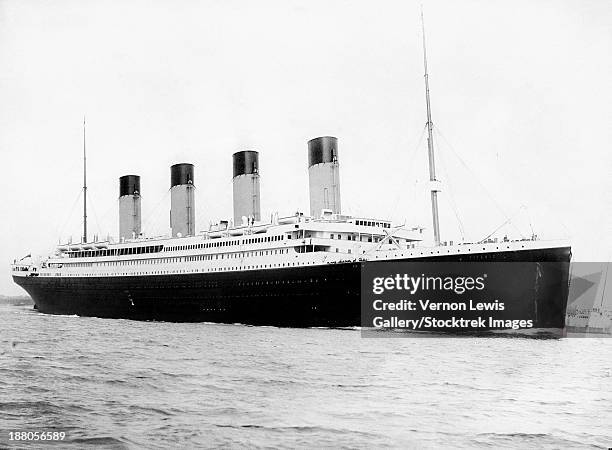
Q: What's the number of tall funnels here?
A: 4